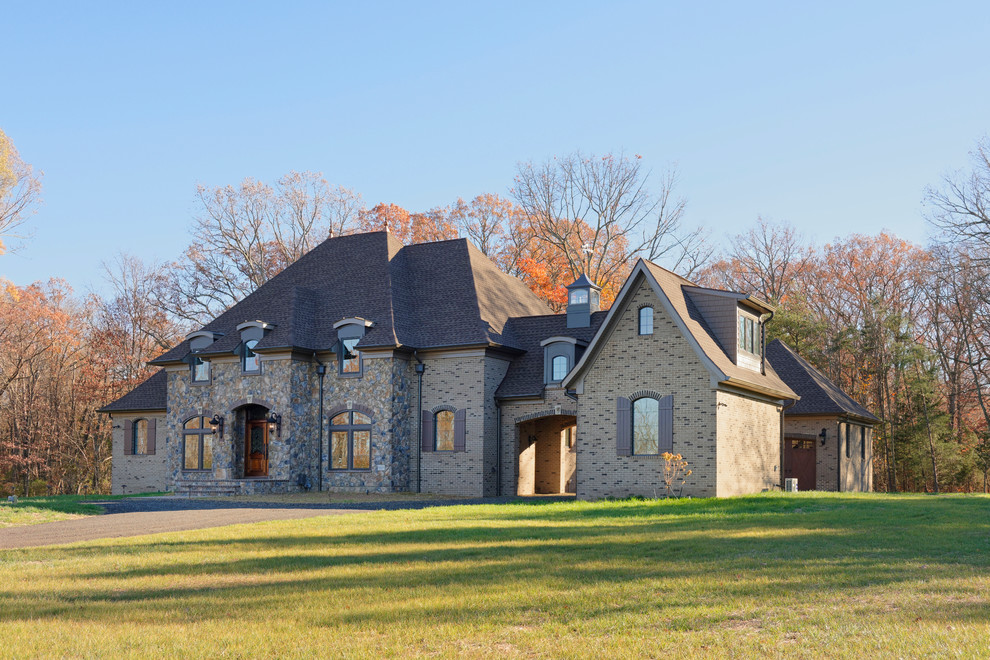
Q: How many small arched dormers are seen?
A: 4